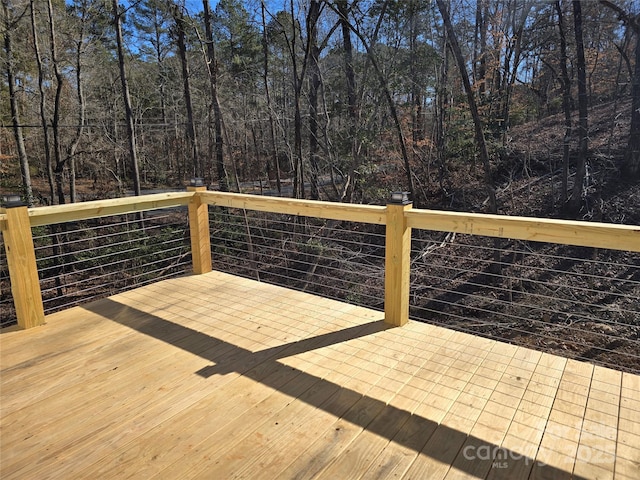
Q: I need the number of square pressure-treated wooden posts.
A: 3